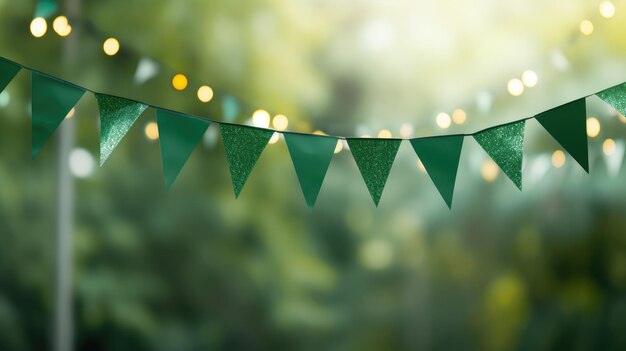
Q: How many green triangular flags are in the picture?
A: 11